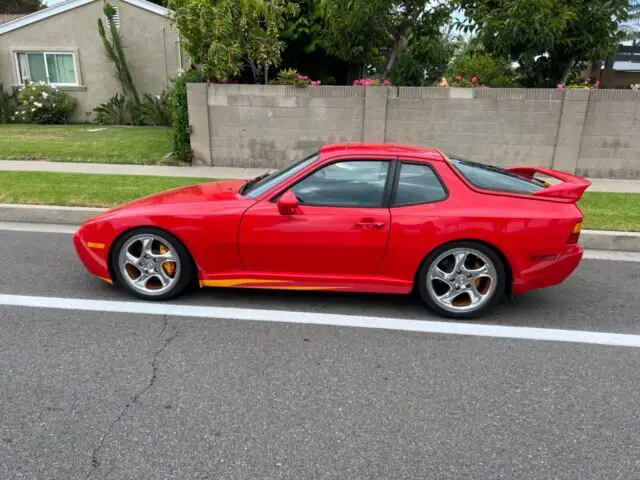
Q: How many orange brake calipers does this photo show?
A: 2